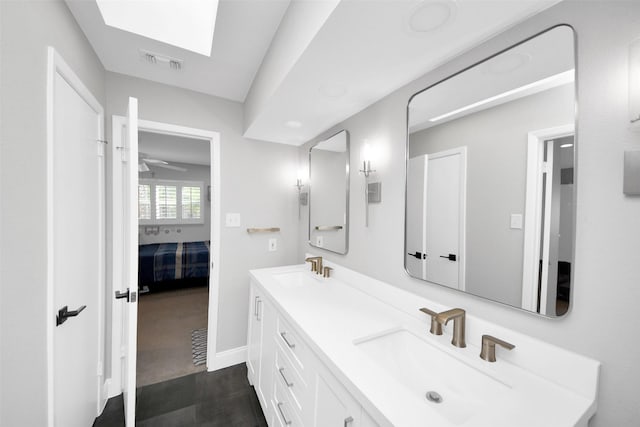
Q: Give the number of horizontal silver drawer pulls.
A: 3